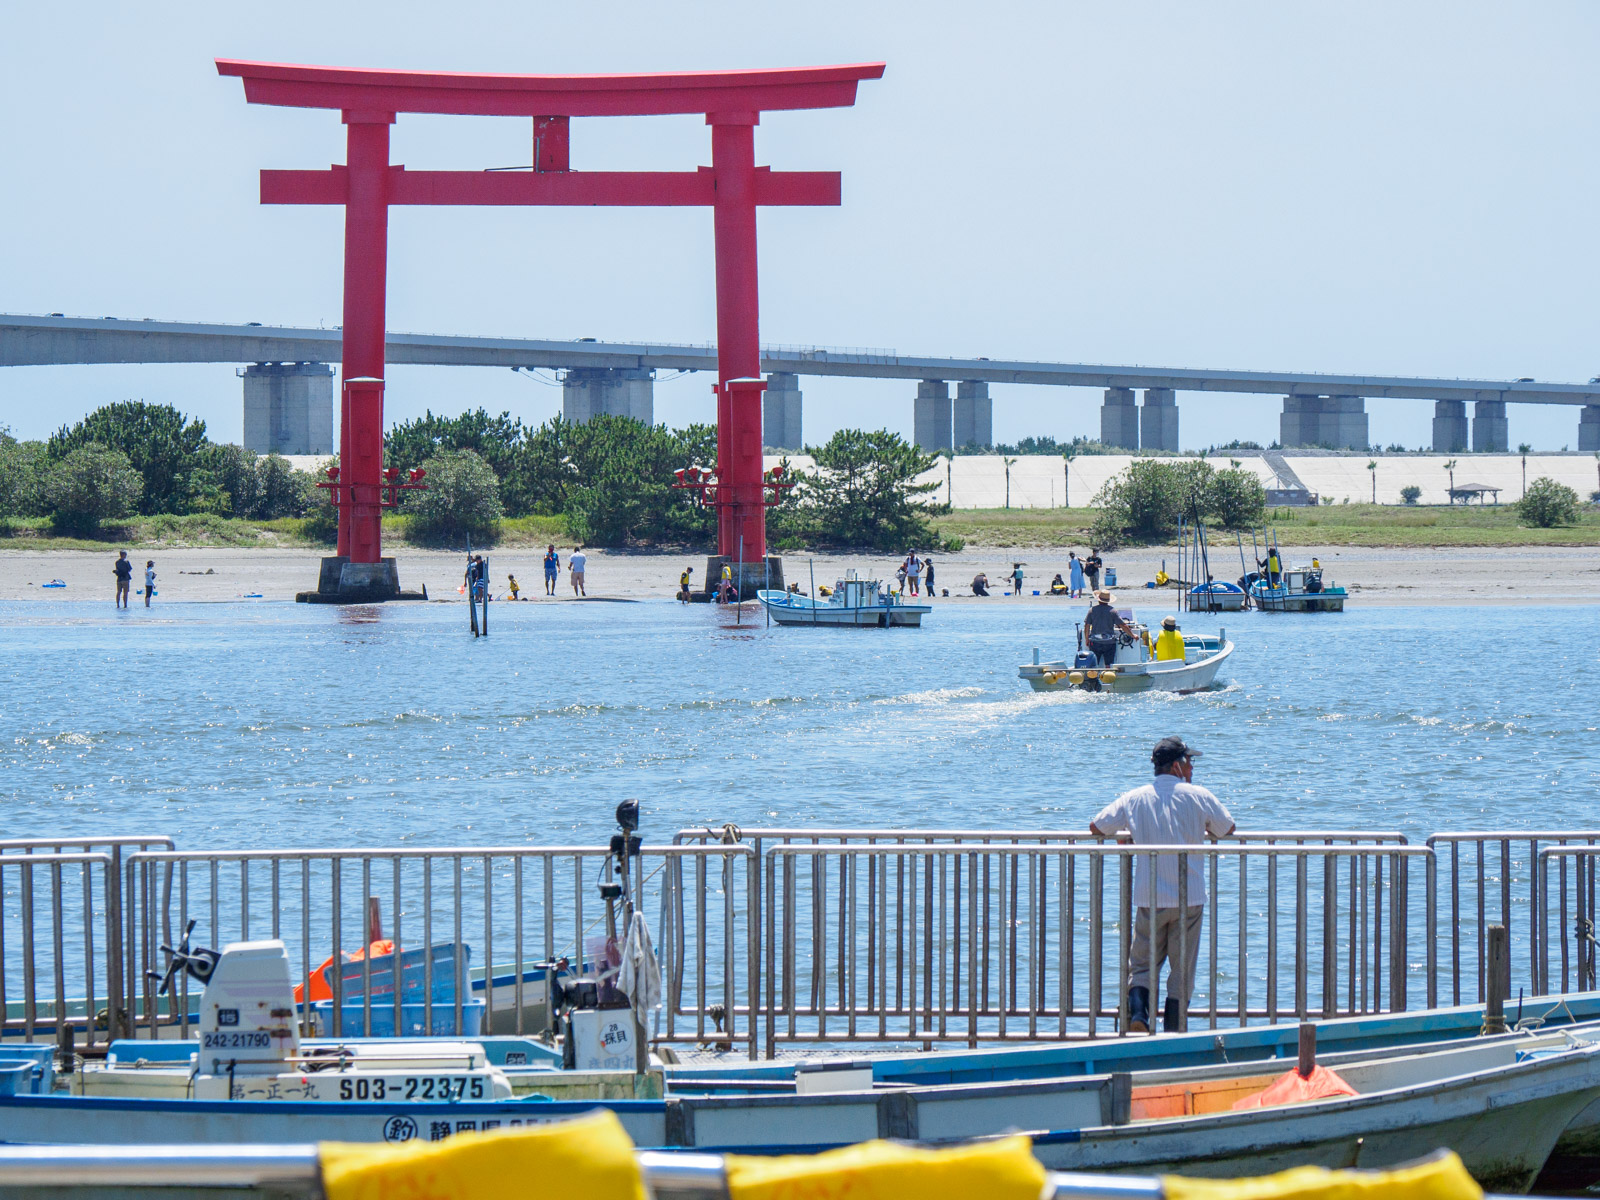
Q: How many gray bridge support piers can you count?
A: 11